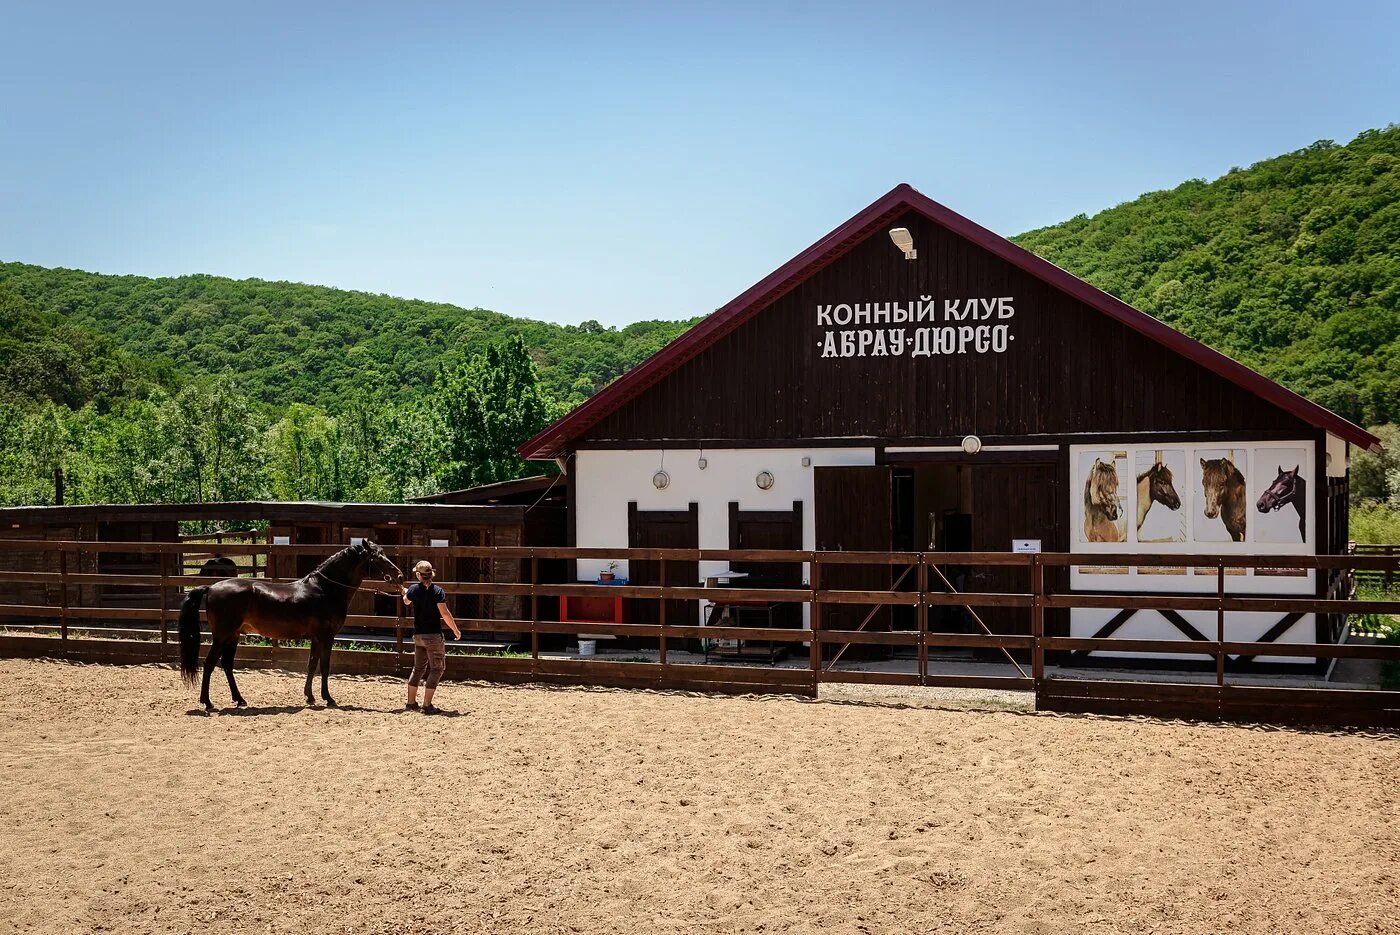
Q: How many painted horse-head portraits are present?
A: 4